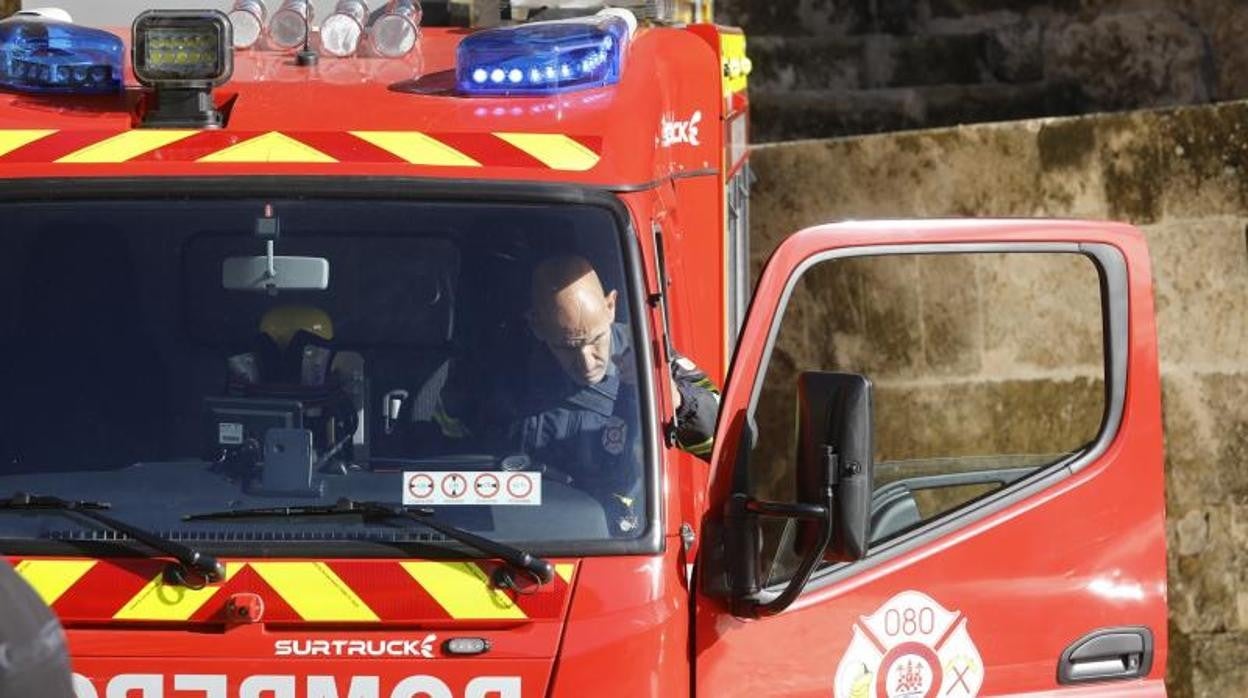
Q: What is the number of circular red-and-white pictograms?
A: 4